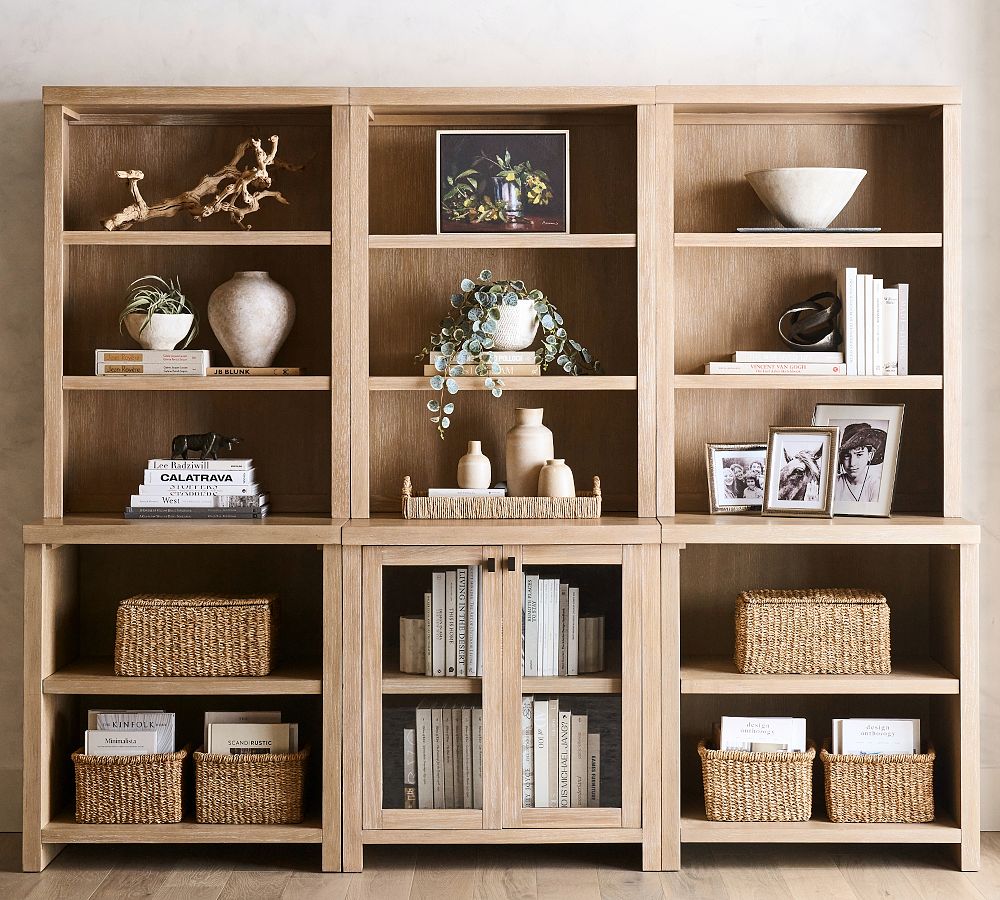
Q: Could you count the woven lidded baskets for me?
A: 2